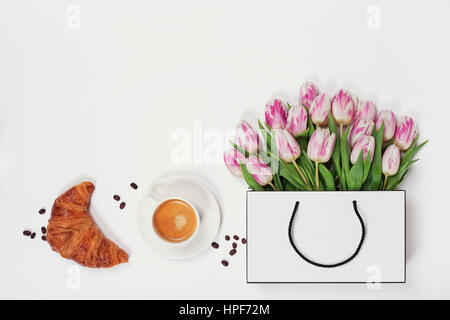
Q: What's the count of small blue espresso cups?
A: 0